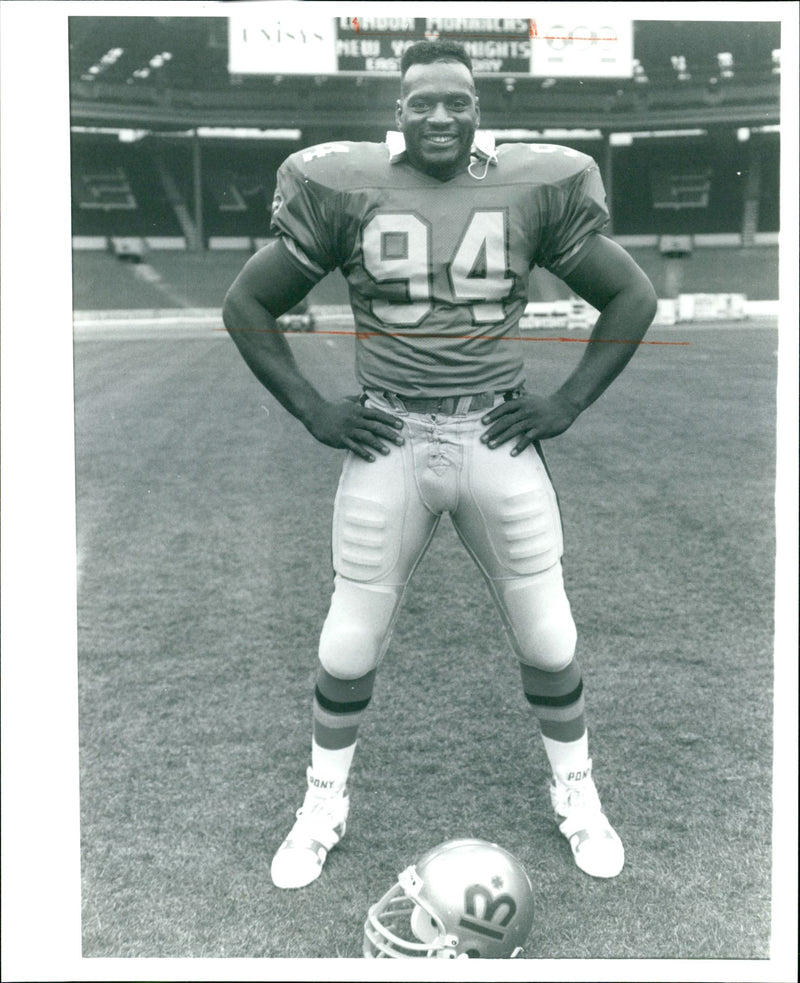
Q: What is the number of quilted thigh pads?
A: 2